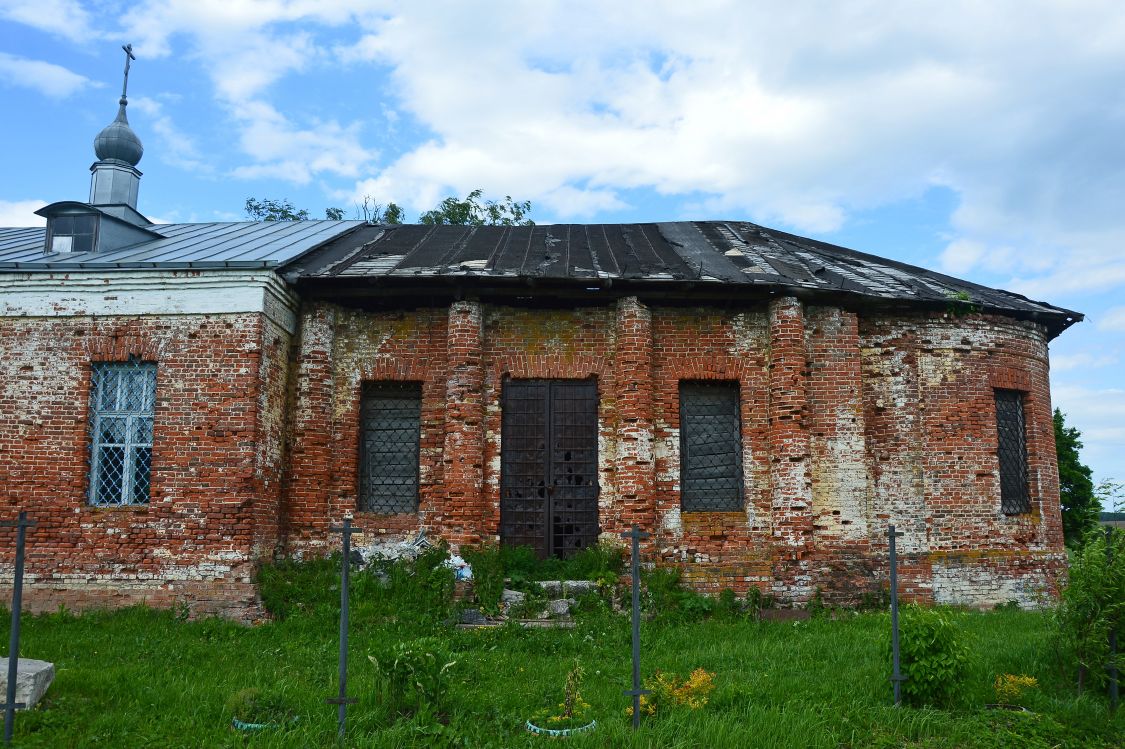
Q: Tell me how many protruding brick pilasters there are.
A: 4